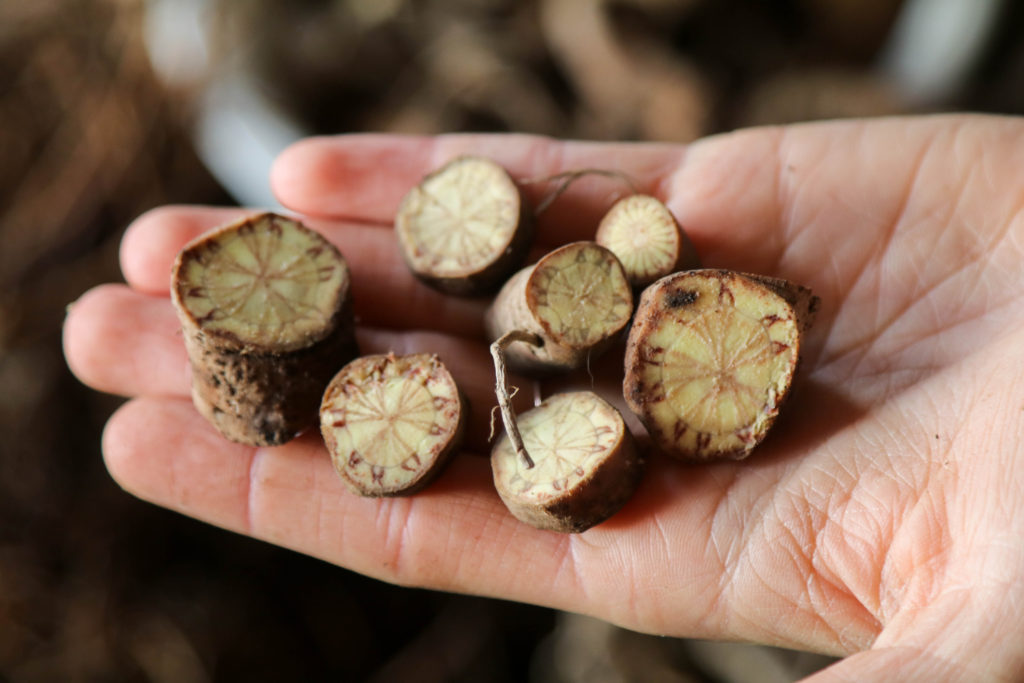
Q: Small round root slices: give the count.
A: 7